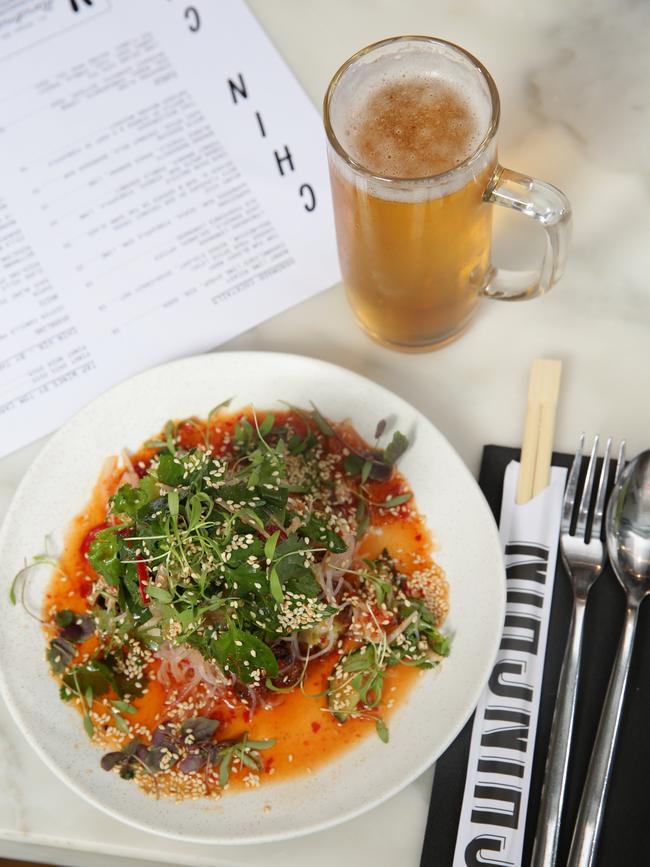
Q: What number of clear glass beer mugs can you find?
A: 1